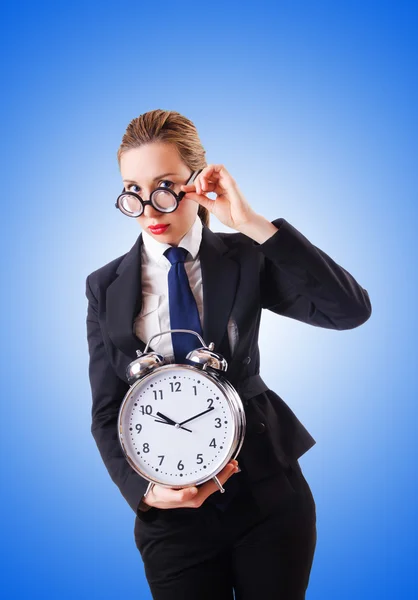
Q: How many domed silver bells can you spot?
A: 2